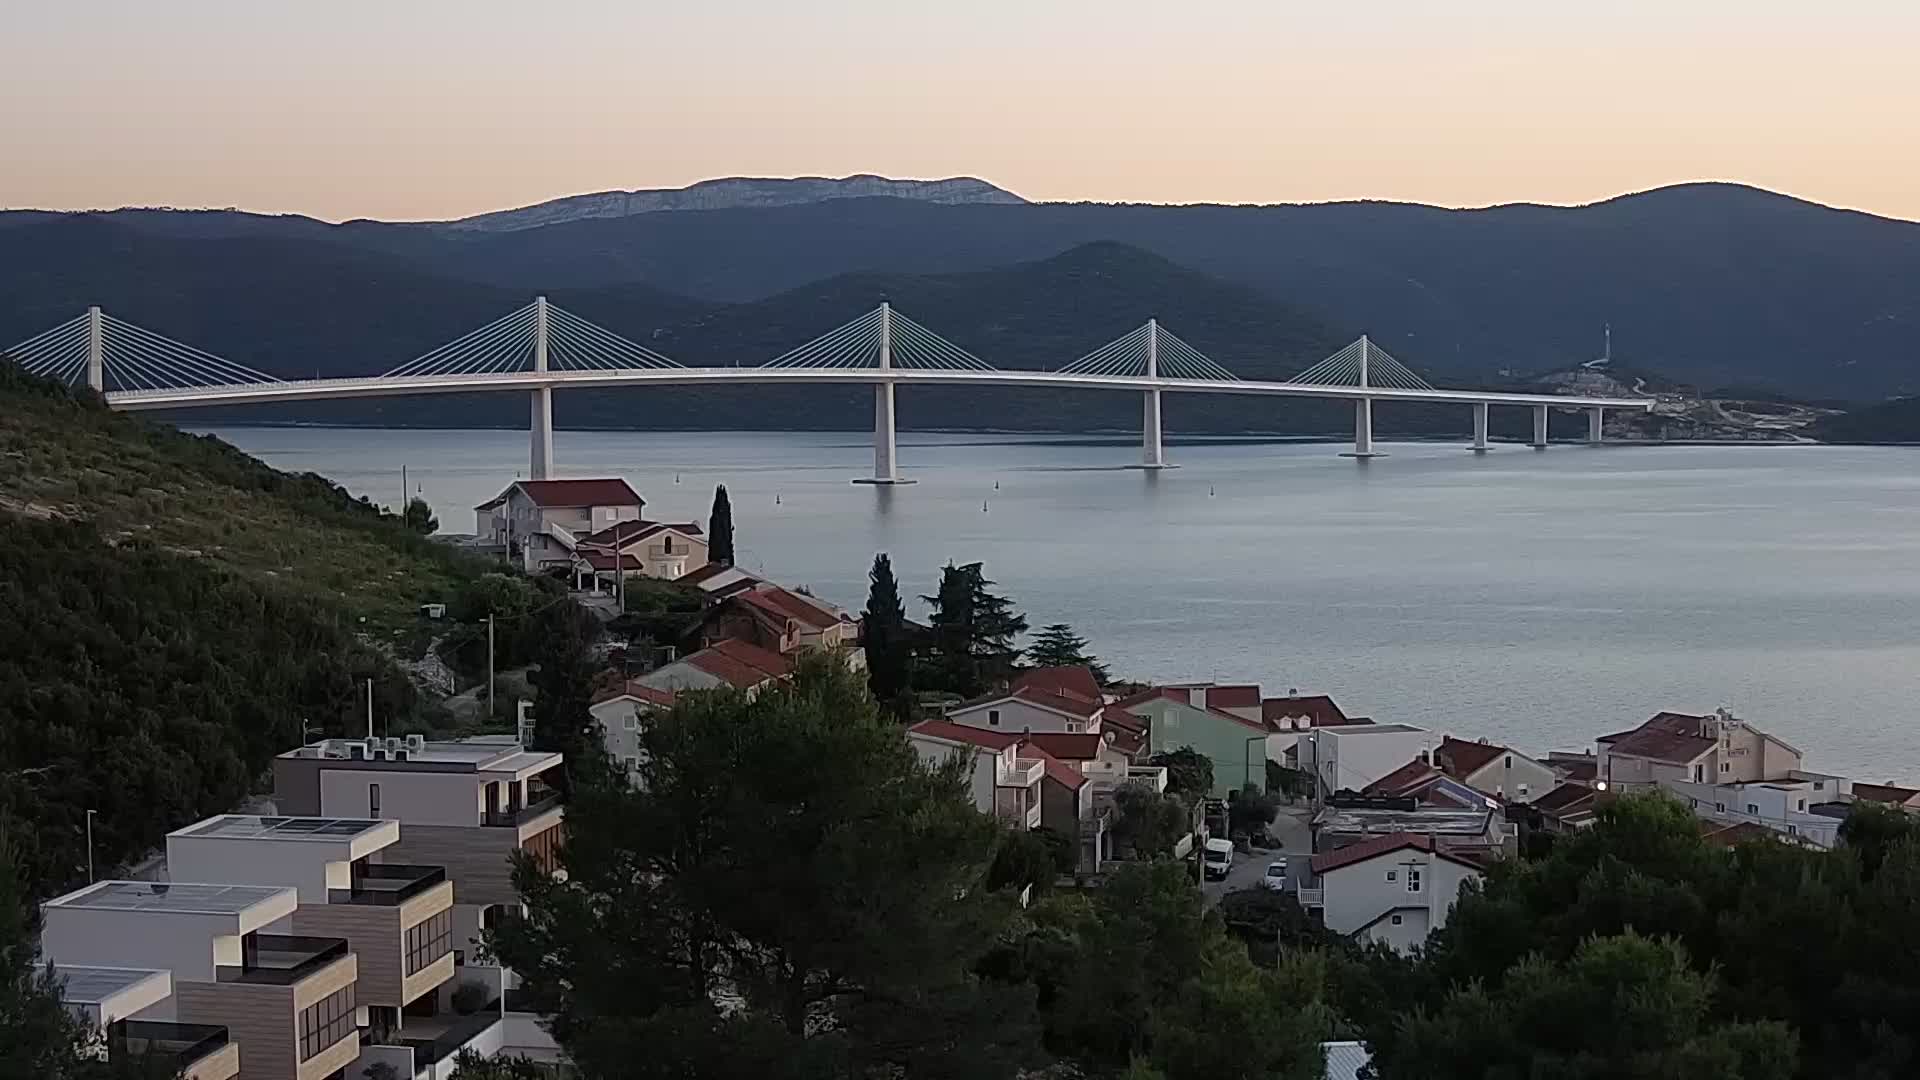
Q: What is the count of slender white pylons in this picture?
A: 5